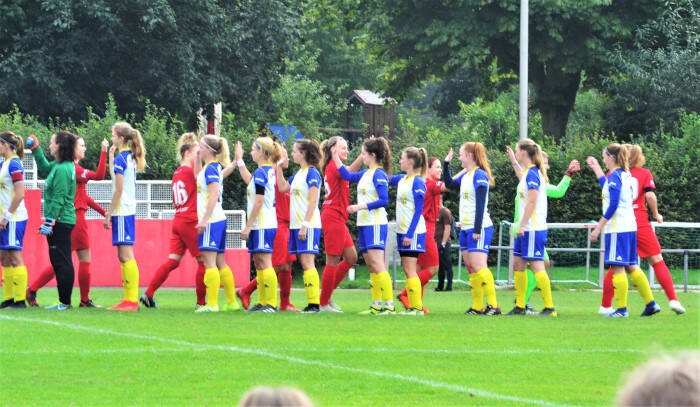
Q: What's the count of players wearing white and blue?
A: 10